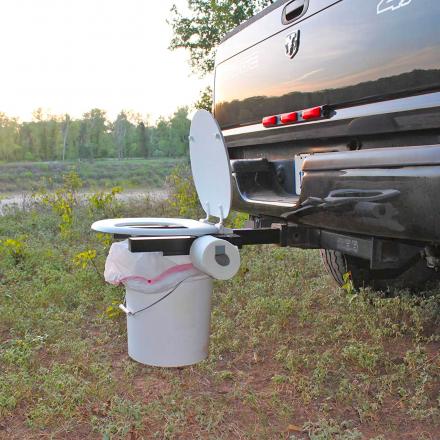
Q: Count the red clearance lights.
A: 3